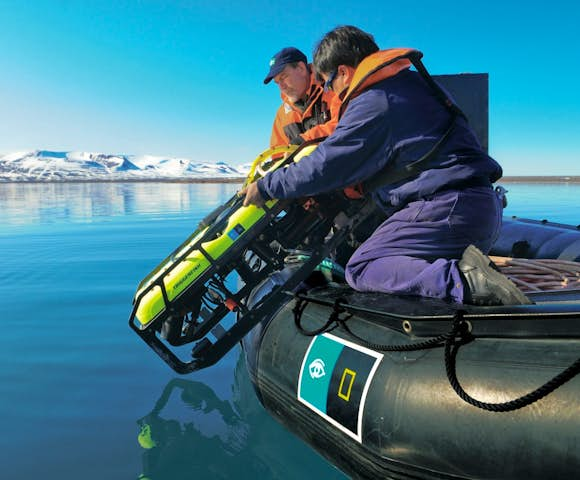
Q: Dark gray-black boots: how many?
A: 1